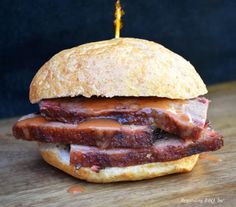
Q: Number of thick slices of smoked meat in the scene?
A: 3